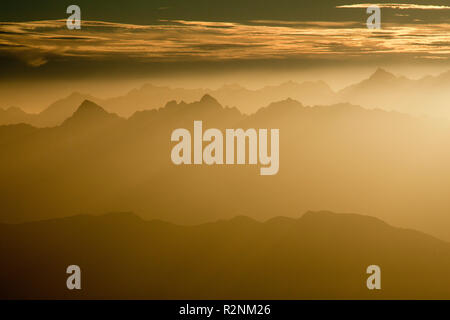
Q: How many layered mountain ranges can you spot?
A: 3